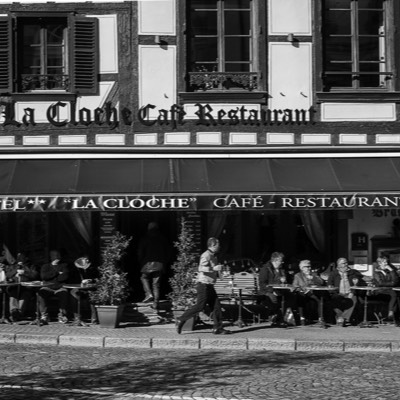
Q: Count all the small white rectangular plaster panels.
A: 12